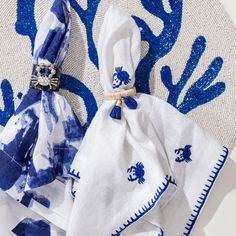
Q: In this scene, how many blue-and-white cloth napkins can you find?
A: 2